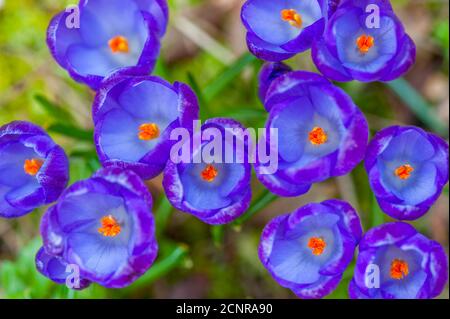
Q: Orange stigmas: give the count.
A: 11